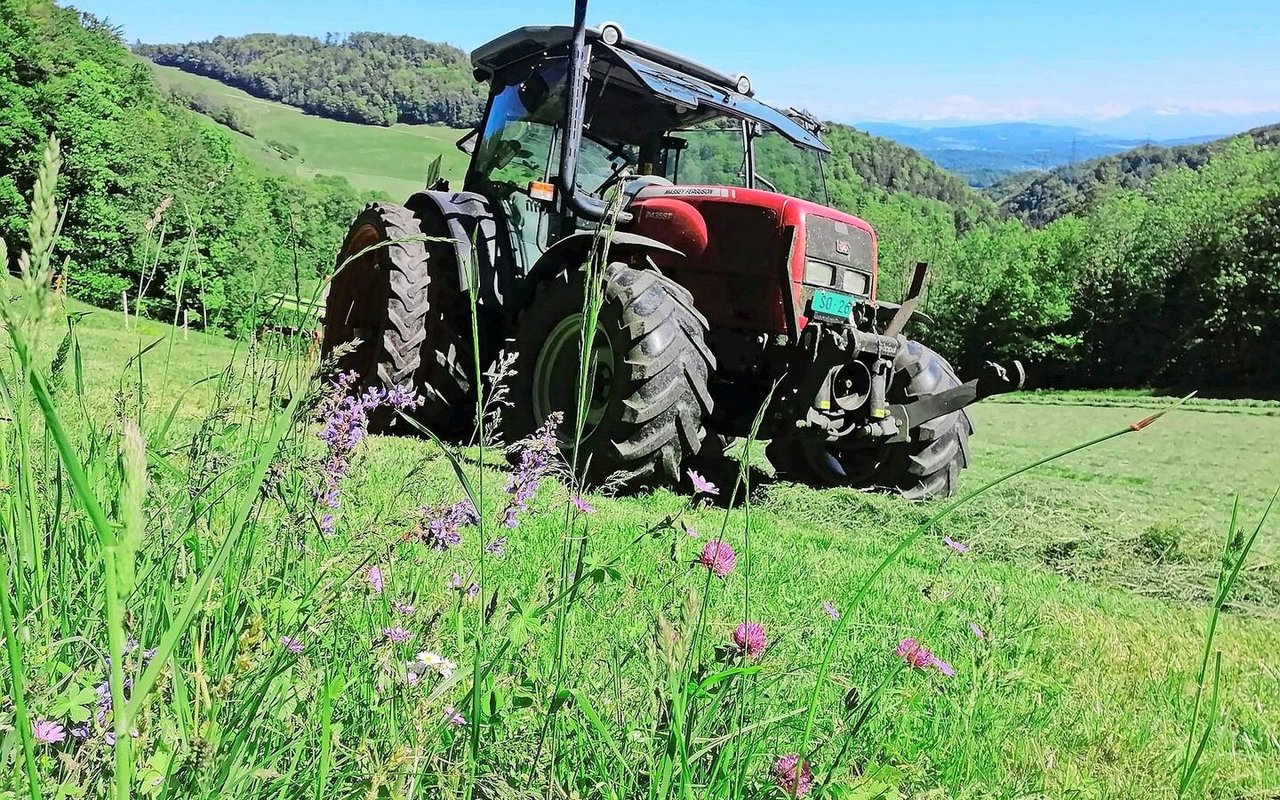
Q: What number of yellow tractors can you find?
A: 0